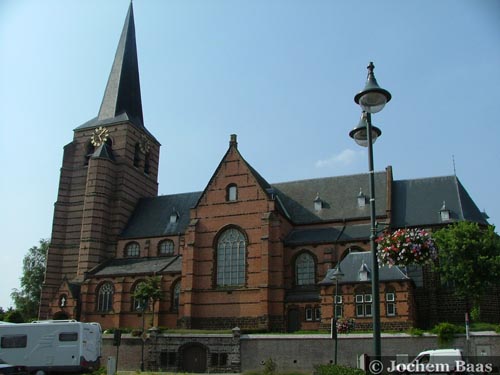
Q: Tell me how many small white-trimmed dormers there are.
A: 5